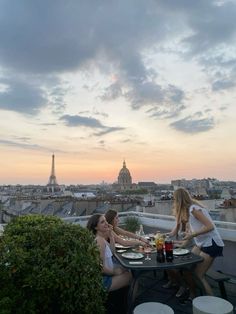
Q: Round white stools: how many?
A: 2